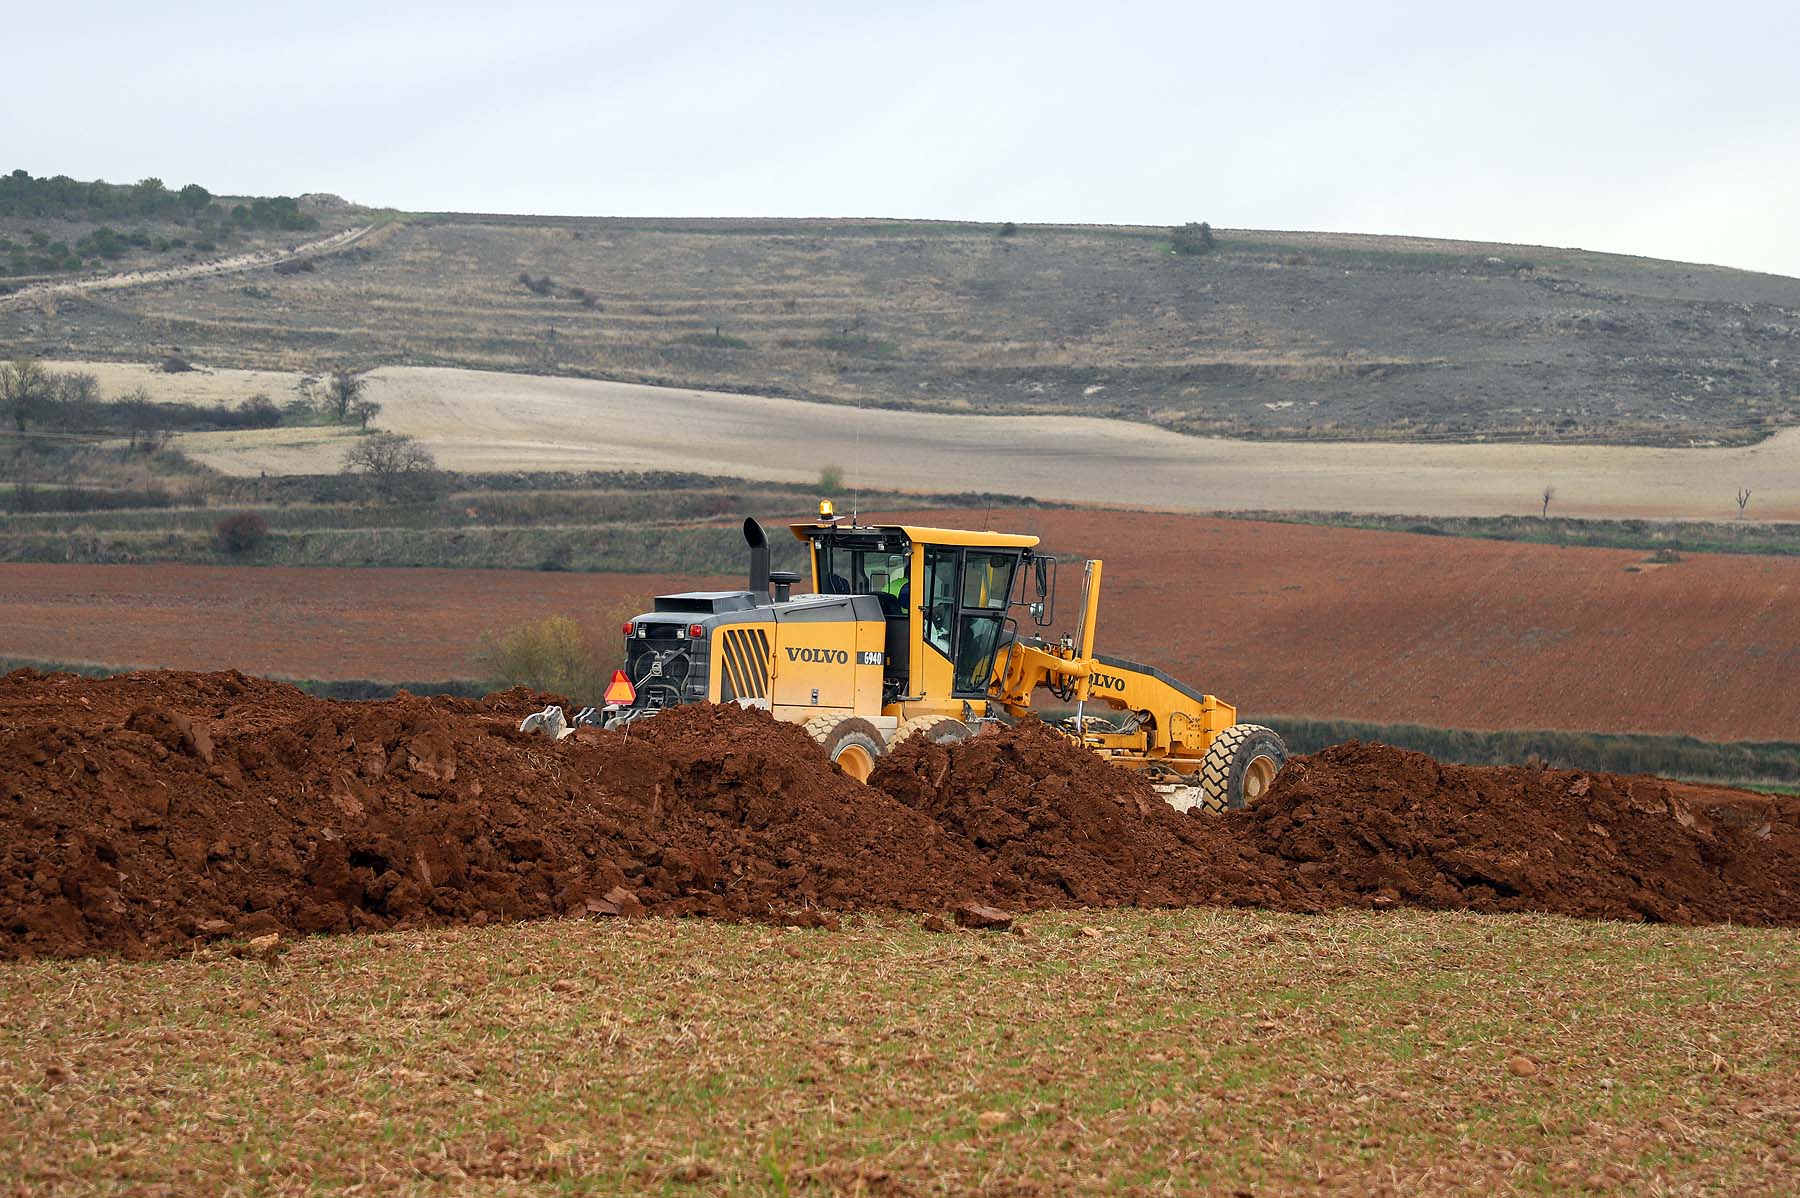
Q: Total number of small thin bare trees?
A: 2